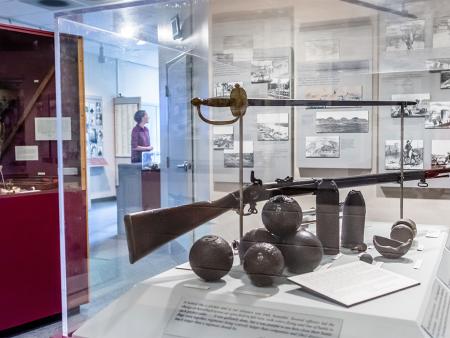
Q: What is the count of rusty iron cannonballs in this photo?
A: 5